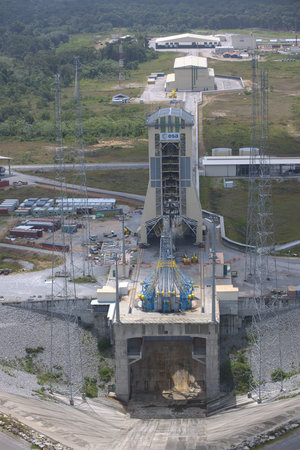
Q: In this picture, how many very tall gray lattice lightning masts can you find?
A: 4